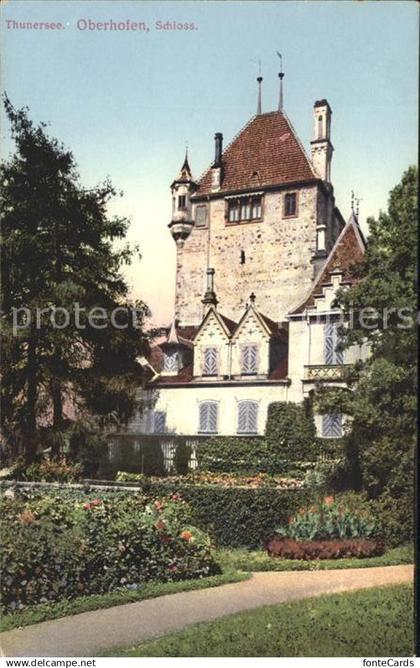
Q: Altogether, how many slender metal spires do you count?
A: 2